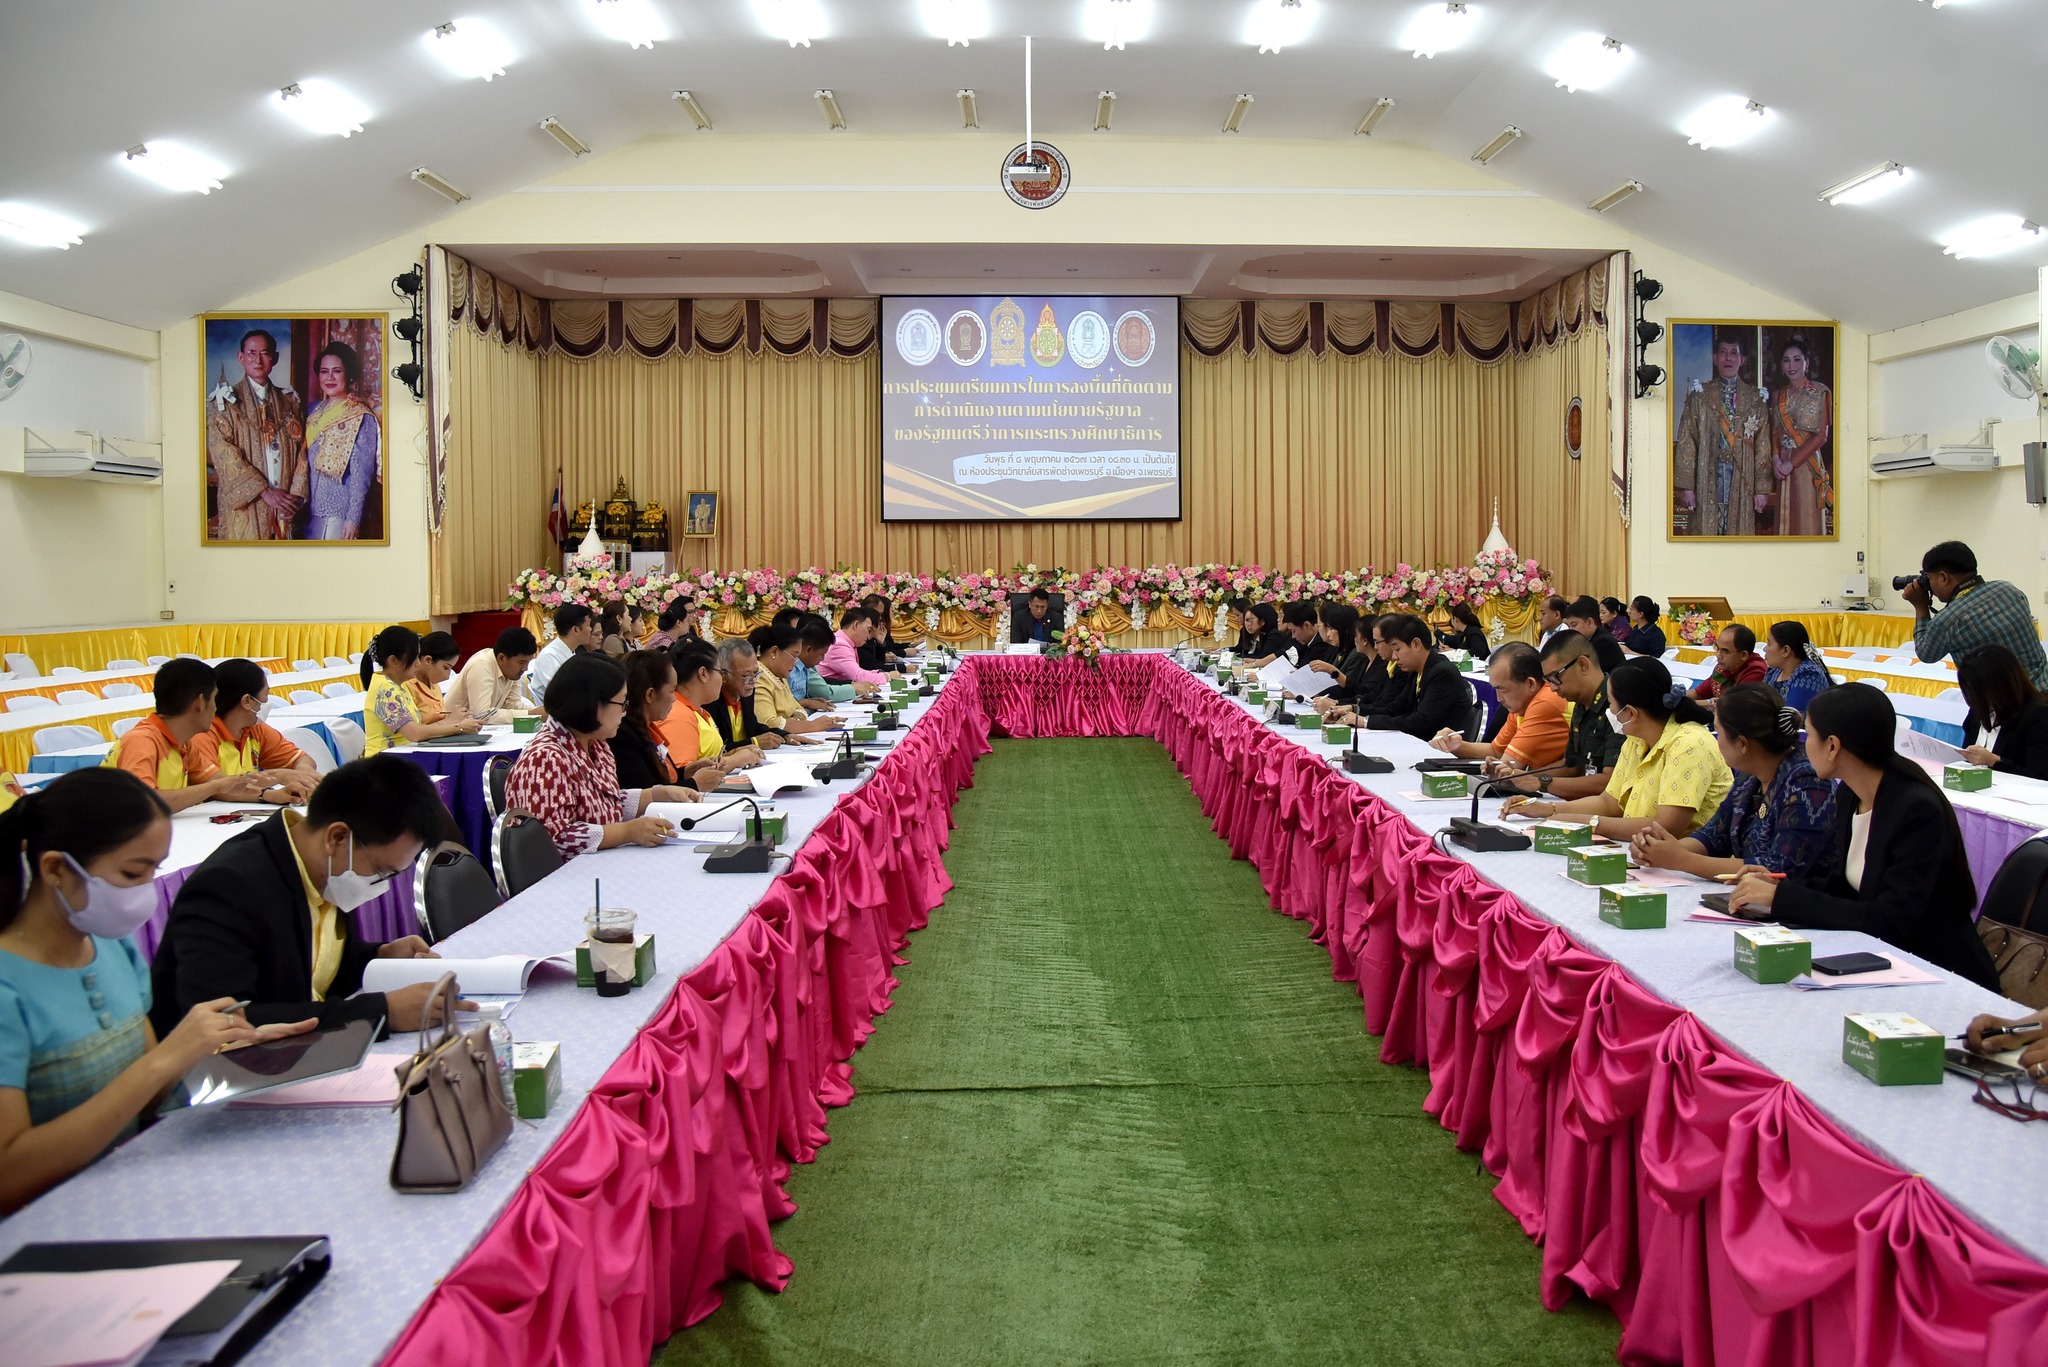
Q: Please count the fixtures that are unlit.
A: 10